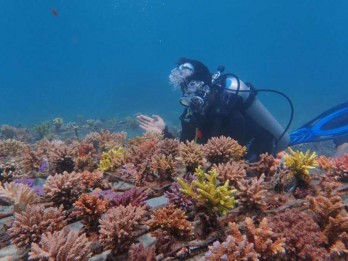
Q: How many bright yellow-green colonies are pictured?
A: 3